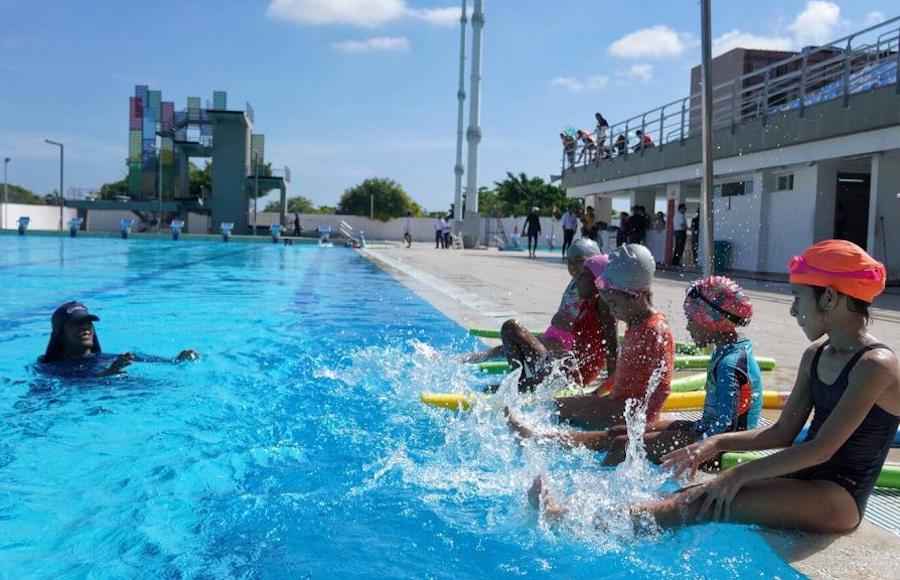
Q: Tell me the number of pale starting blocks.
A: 7